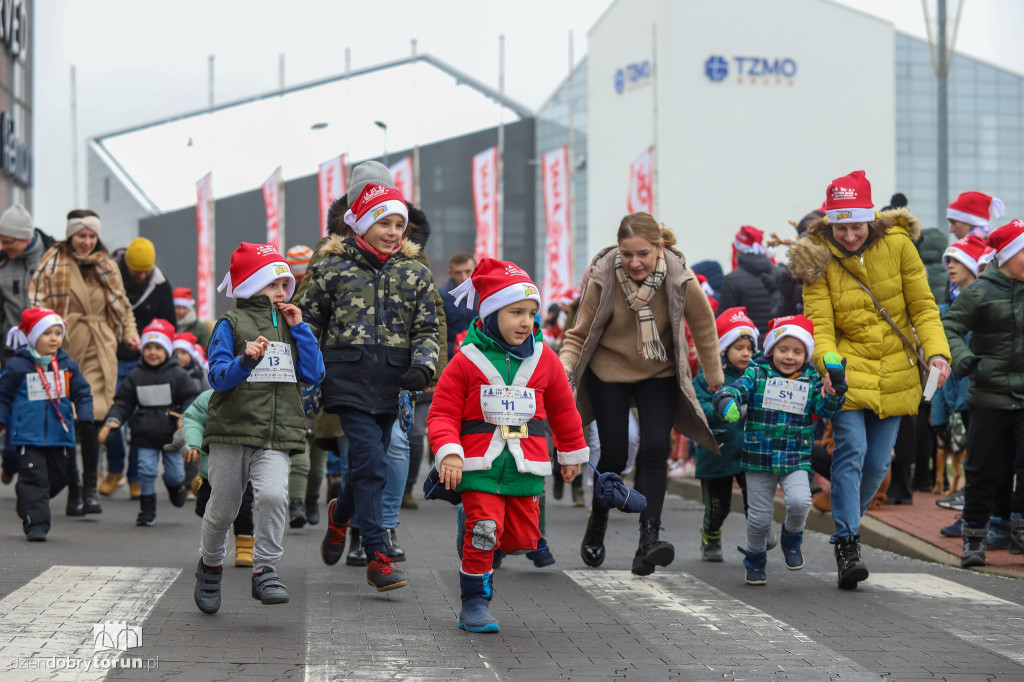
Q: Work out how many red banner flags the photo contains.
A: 7